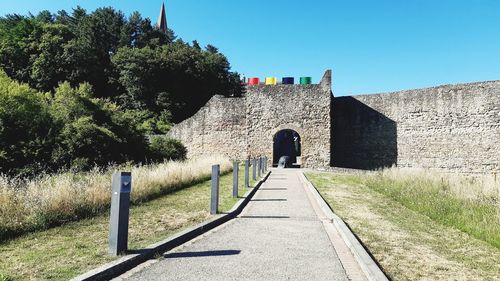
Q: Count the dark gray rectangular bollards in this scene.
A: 8